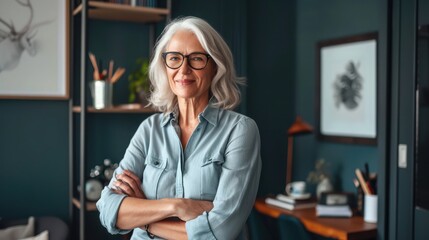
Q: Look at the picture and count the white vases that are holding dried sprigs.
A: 1